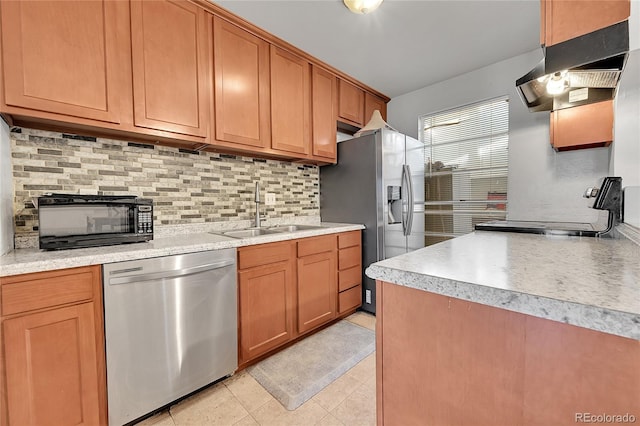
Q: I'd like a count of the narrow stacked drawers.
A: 4